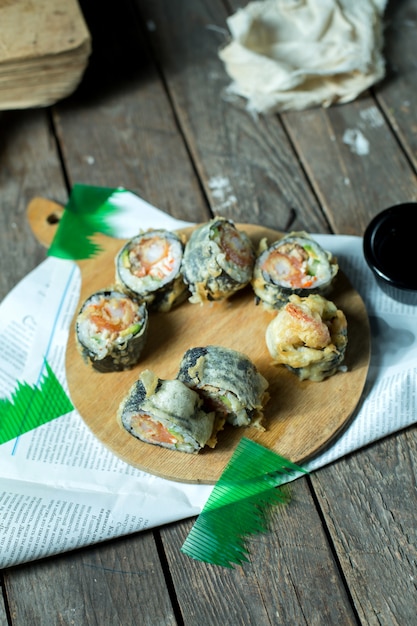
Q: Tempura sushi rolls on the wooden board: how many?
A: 7